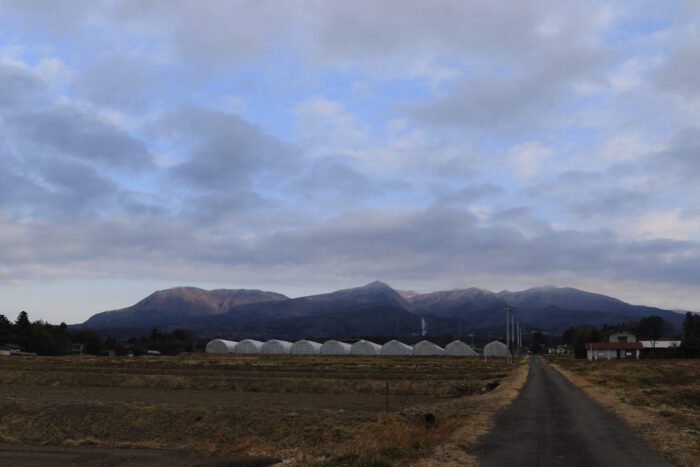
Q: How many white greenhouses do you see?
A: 10